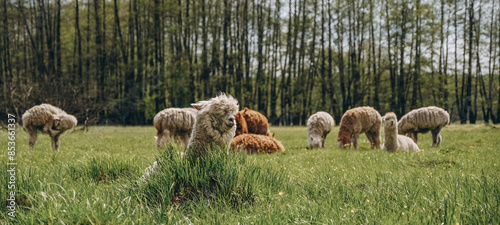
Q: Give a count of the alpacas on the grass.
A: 9